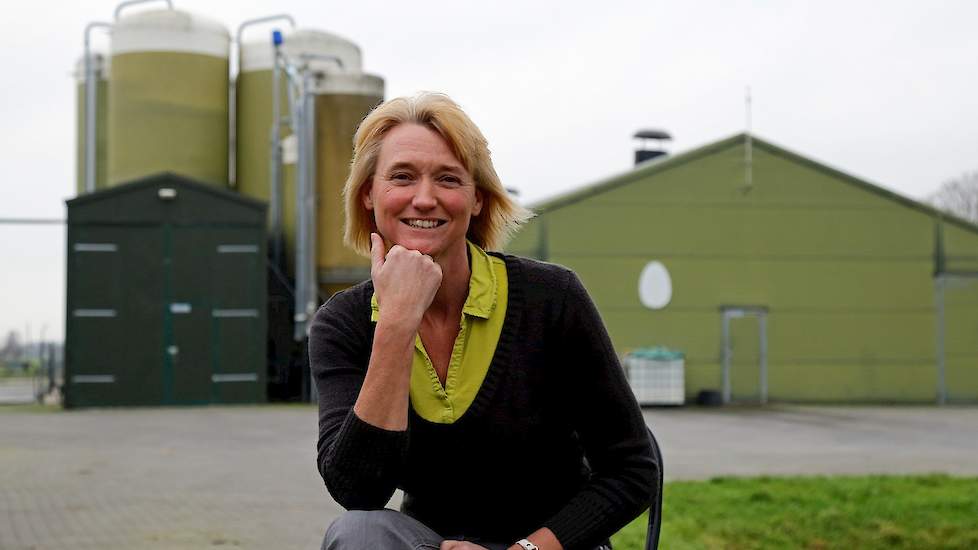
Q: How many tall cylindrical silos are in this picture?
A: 4